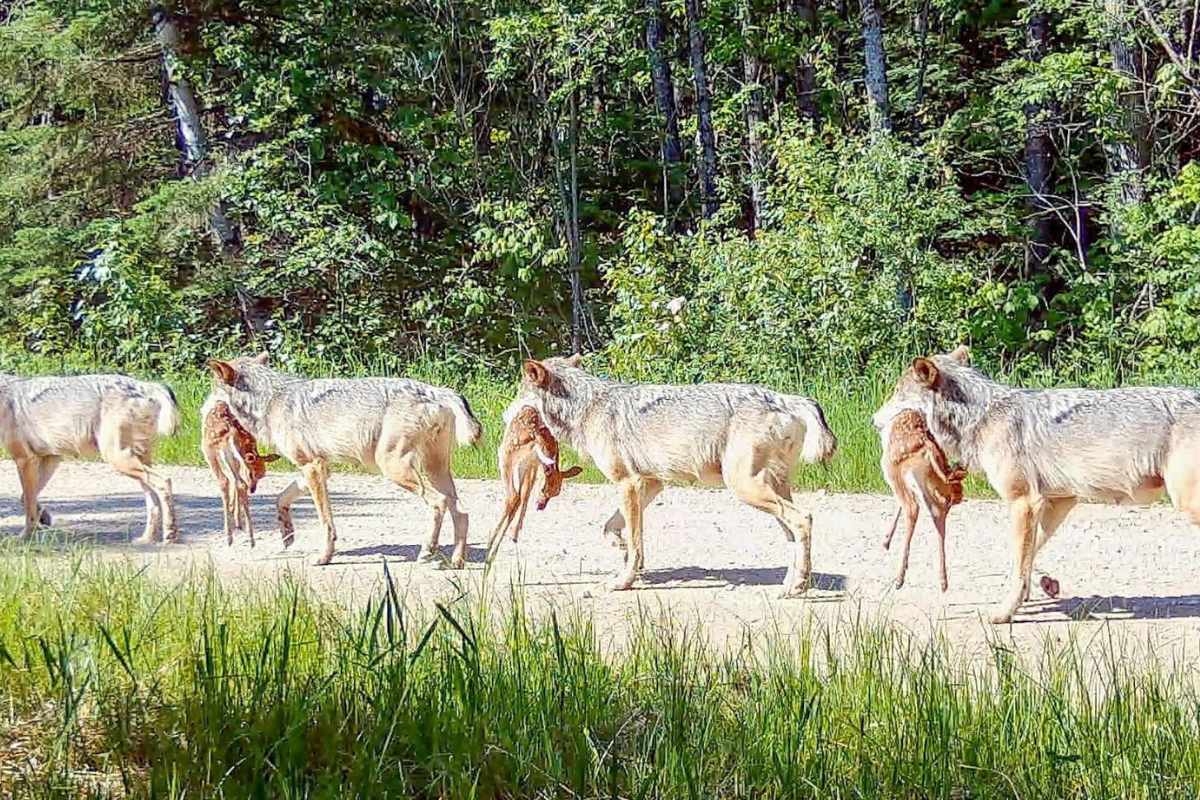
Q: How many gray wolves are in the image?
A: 4